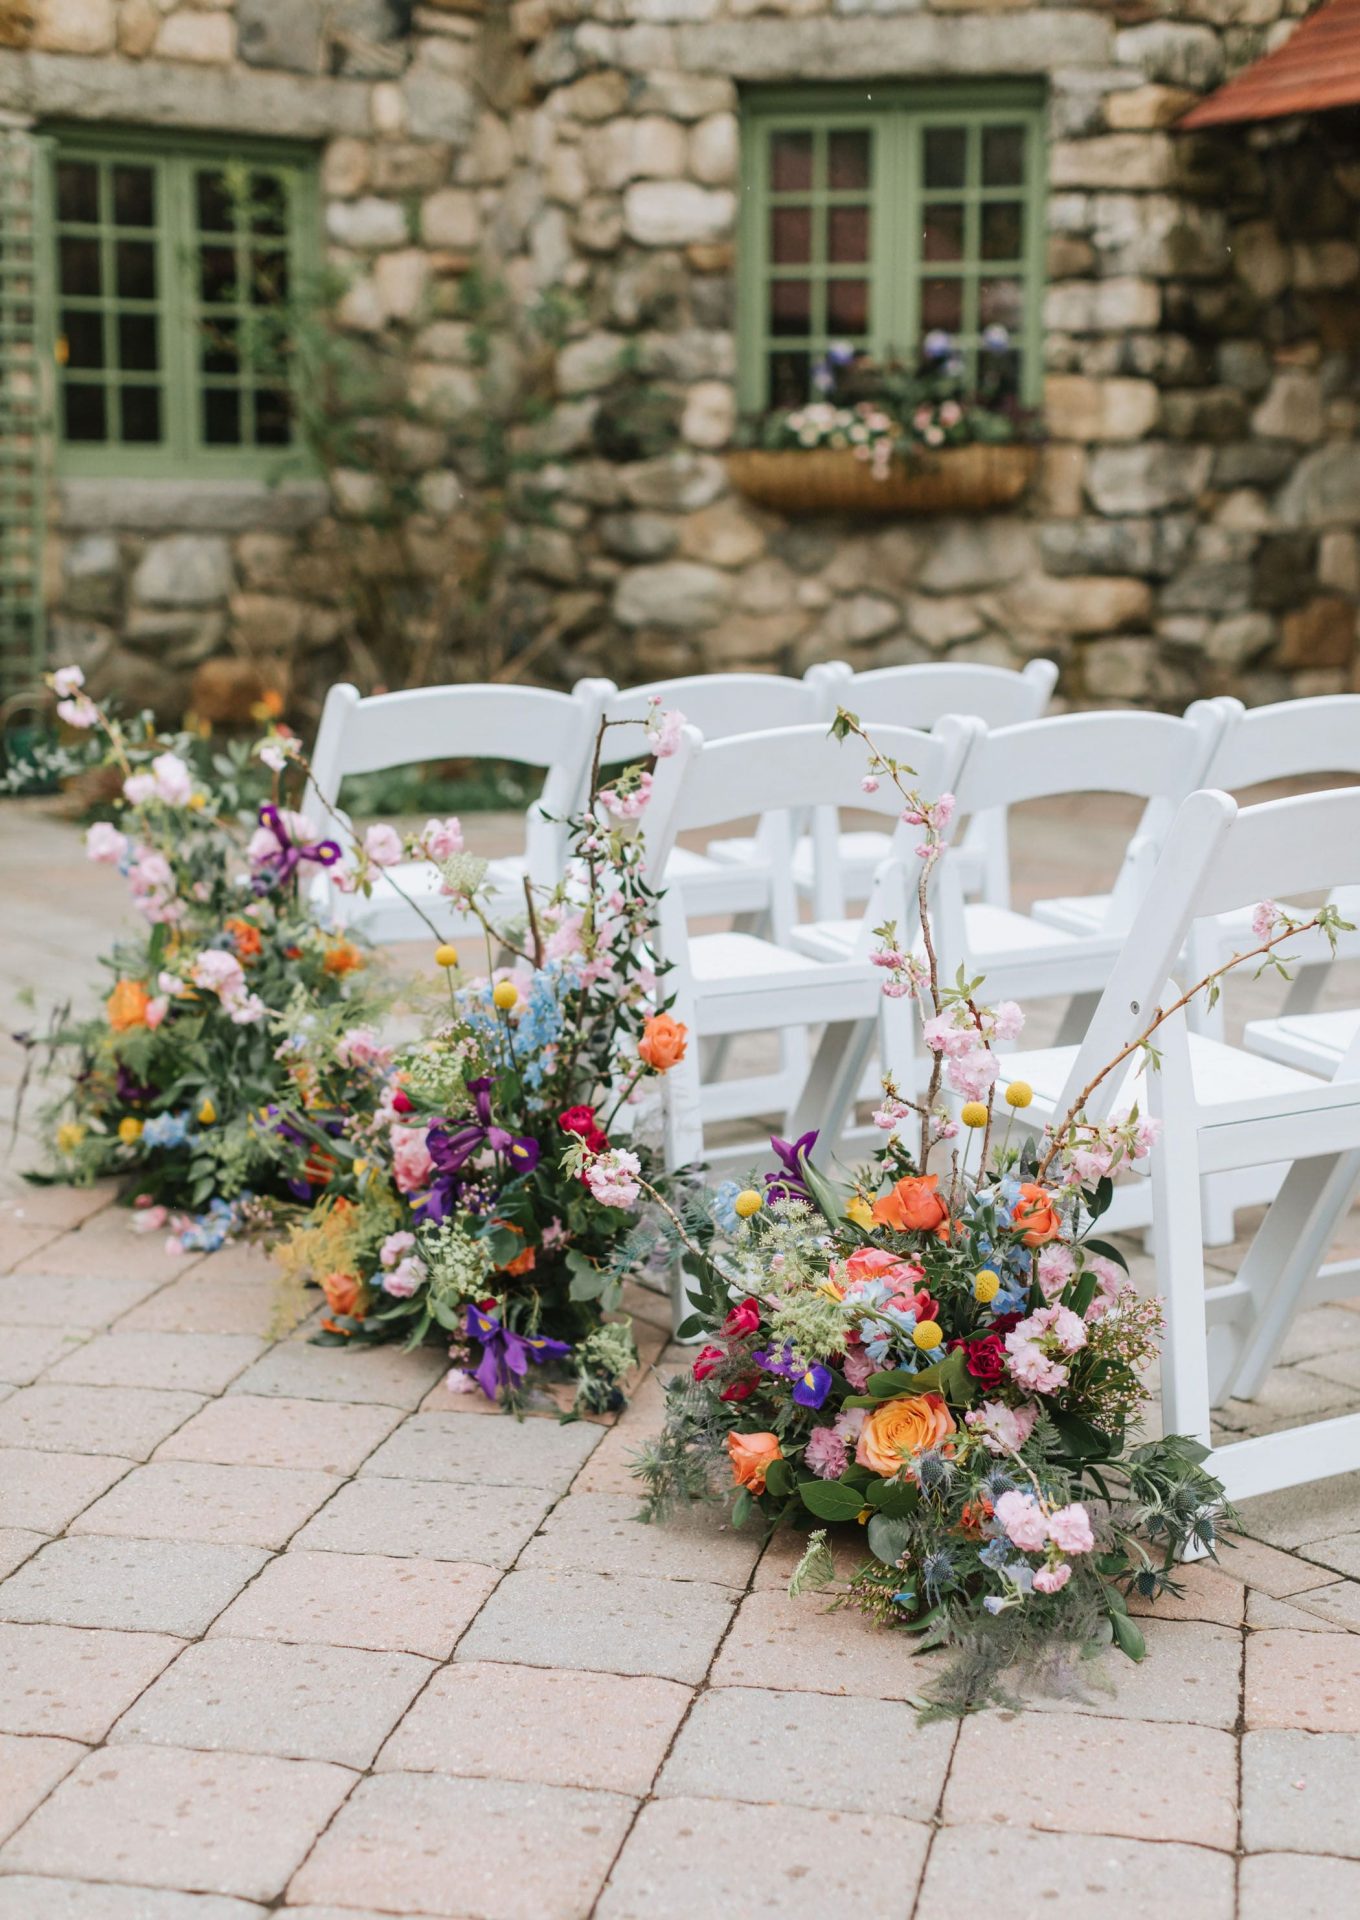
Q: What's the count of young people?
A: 0